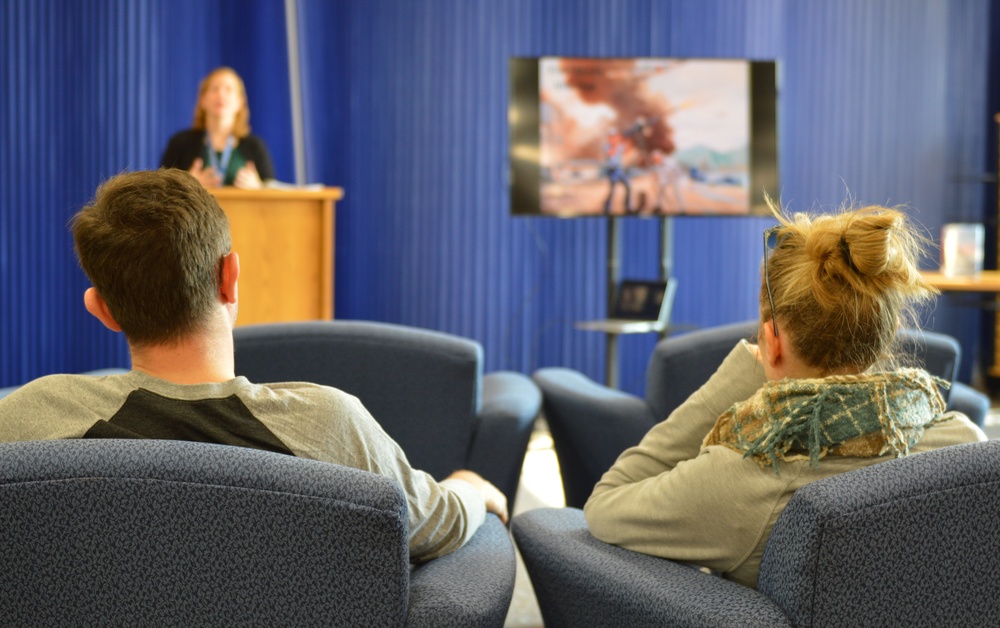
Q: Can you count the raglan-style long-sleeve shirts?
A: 1